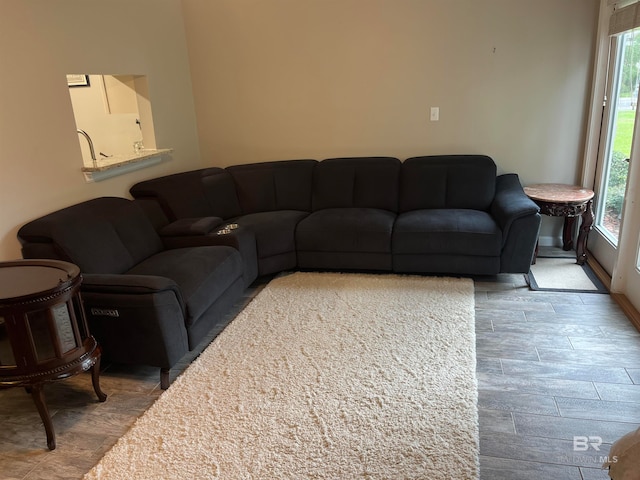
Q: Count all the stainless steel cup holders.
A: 2